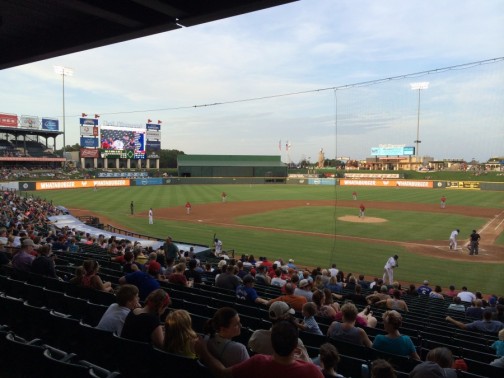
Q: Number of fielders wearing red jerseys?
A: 5